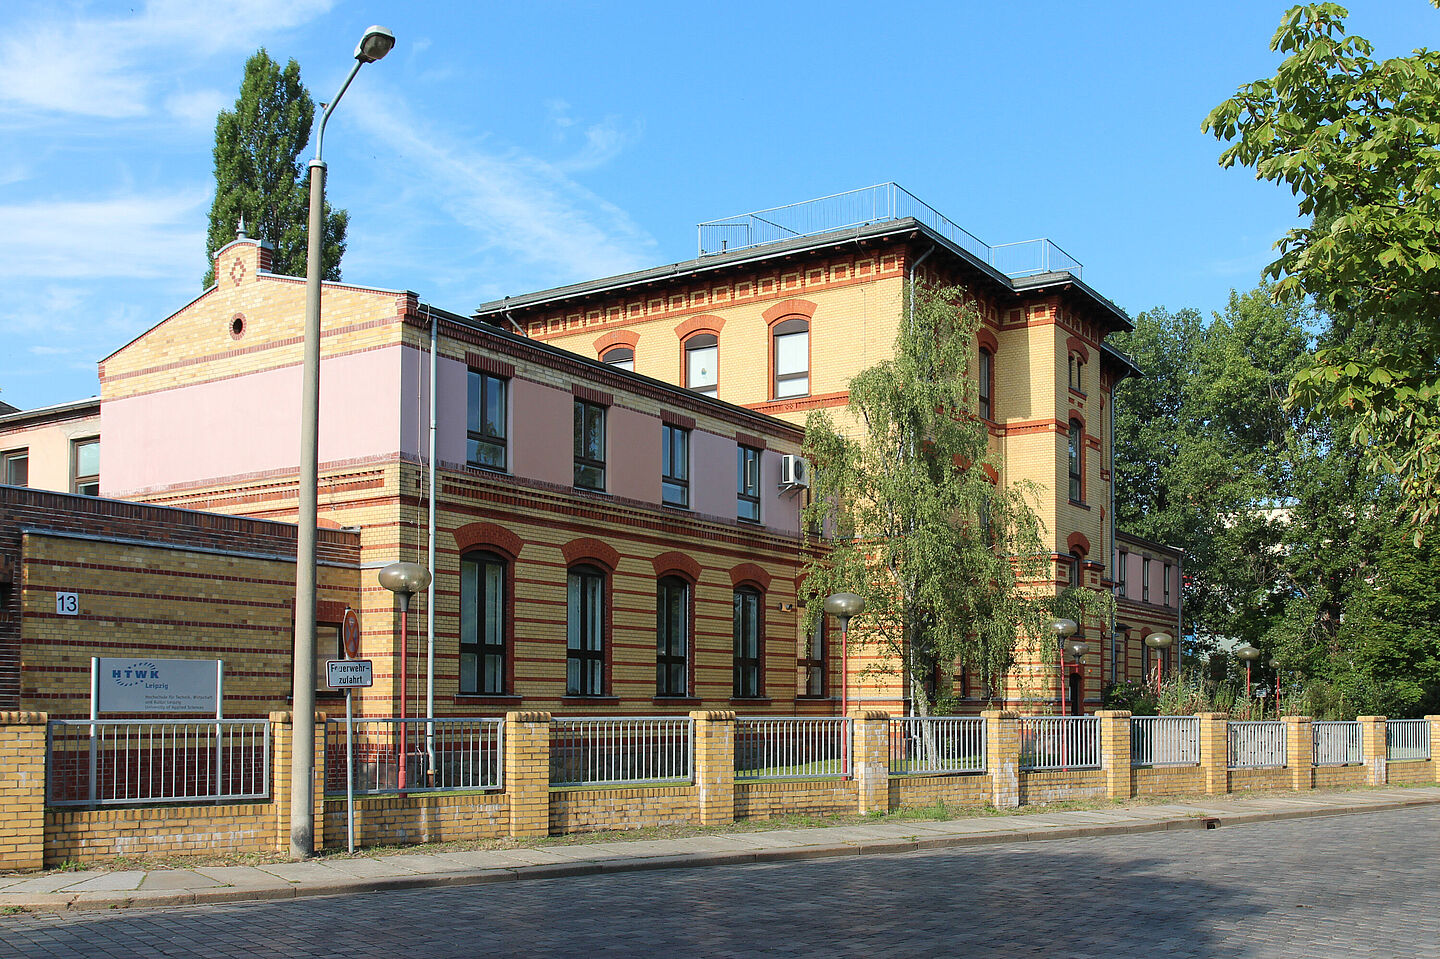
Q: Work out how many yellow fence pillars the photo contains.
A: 11